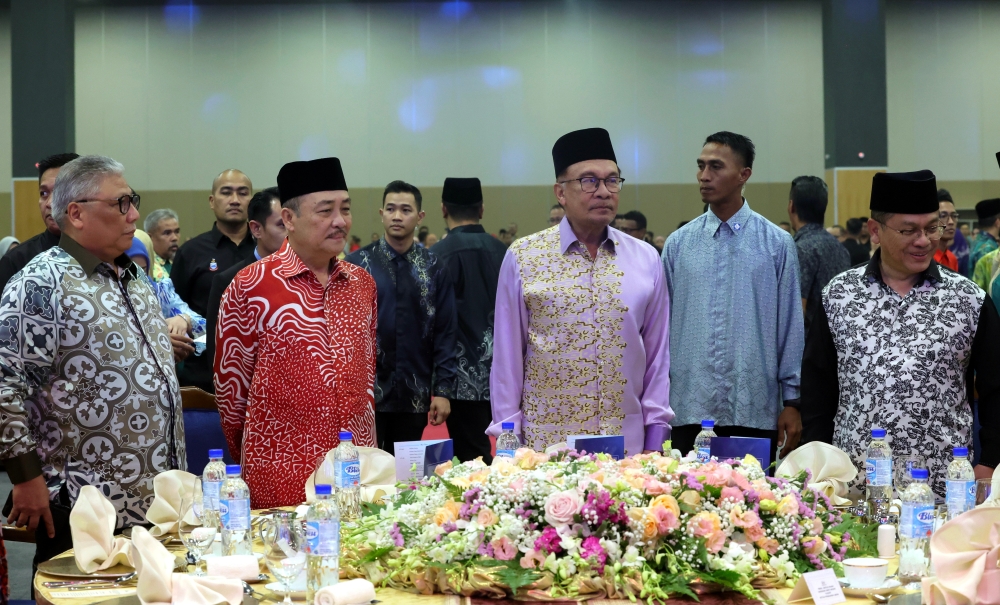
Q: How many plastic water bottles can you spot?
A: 9